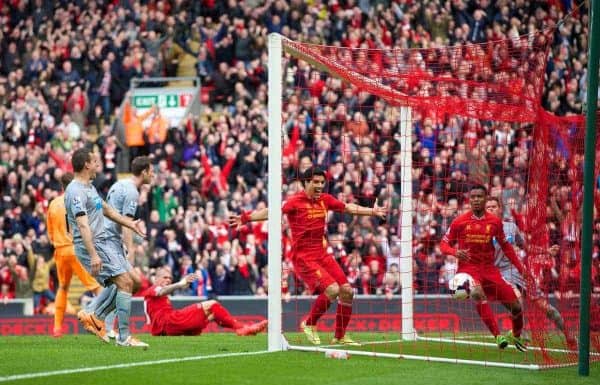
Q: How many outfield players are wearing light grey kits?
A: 3